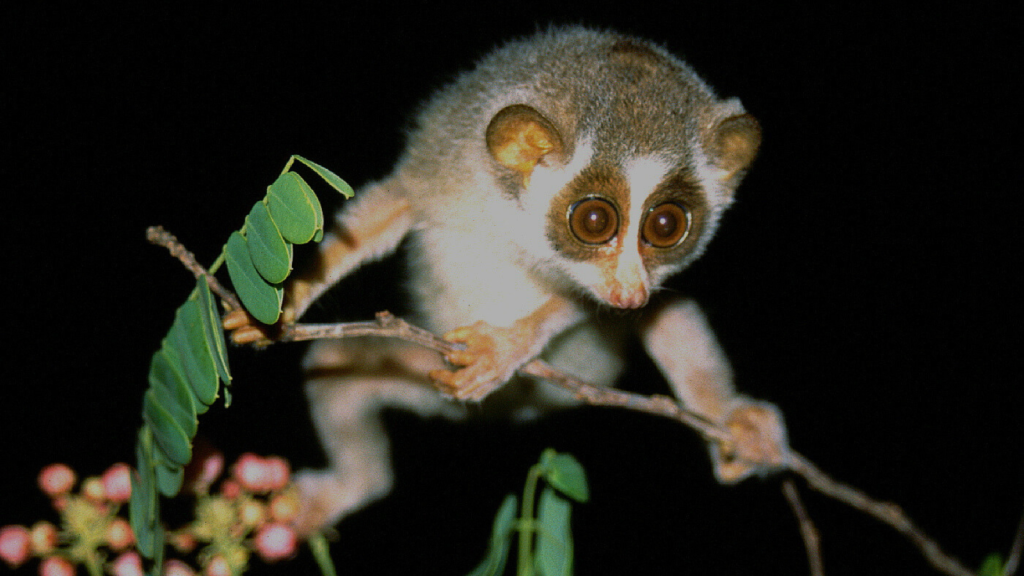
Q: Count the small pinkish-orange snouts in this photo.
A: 1